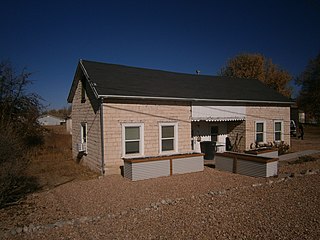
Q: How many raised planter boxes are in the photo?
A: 3